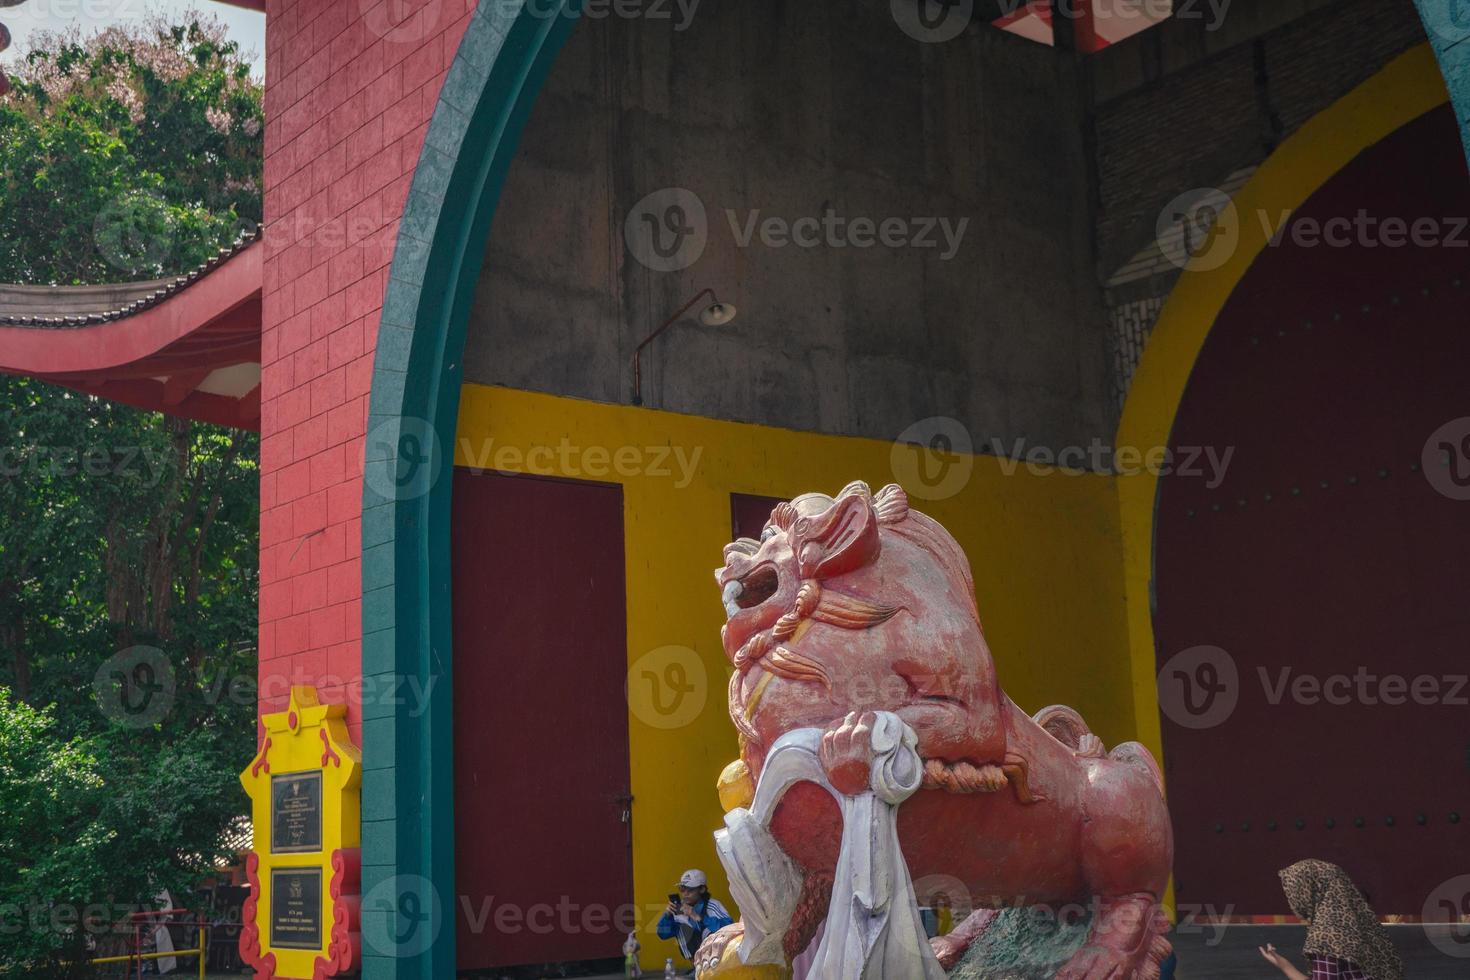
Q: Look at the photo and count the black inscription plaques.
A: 2